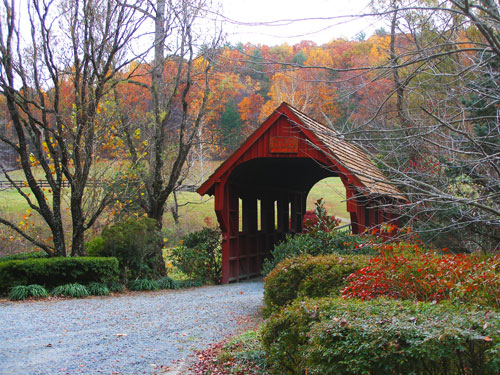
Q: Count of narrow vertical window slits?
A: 4